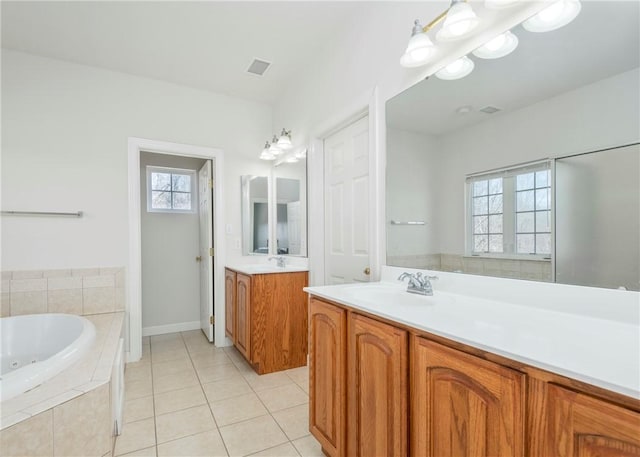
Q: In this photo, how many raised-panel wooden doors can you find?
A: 6